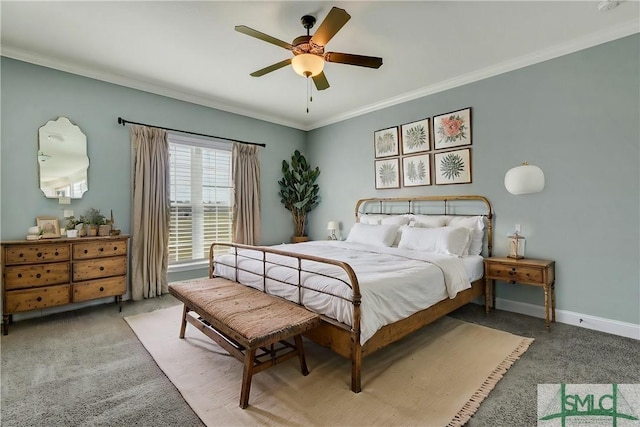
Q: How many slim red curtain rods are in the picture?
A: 0